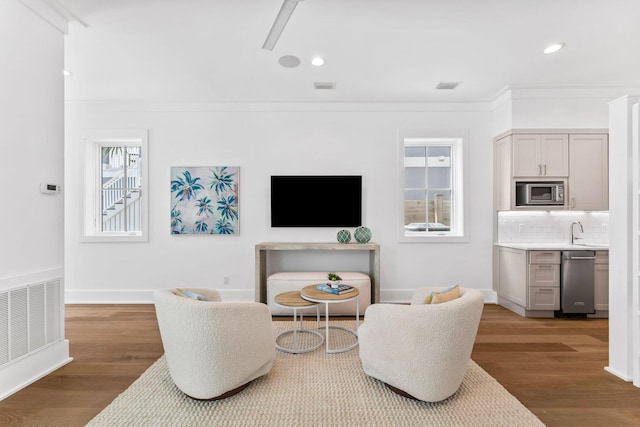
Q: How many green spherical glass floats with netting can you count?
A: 2